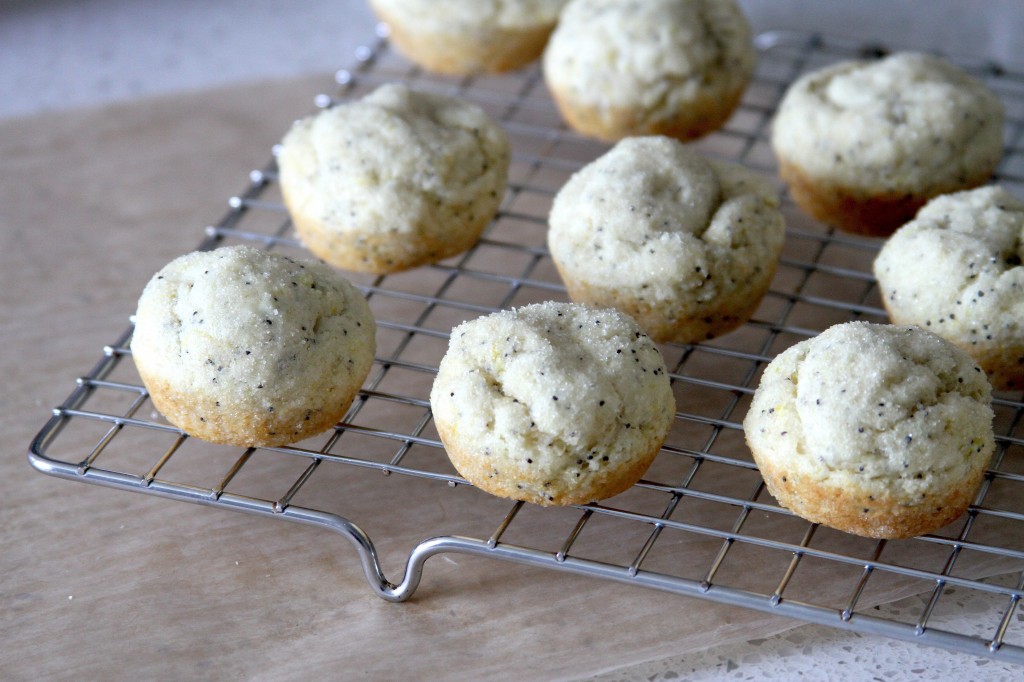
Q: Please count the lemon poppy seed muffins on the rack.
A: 9